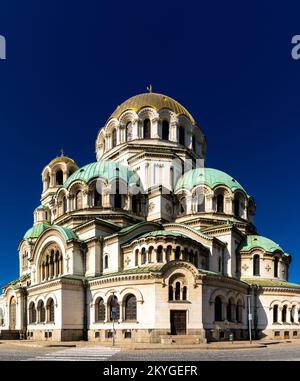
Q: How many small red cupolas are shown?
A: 0